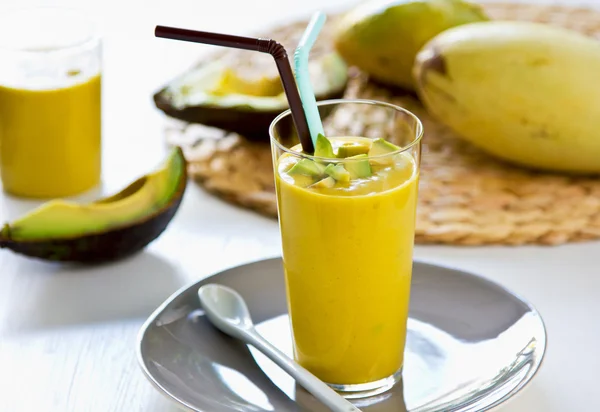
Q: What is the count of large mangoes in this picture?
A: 2